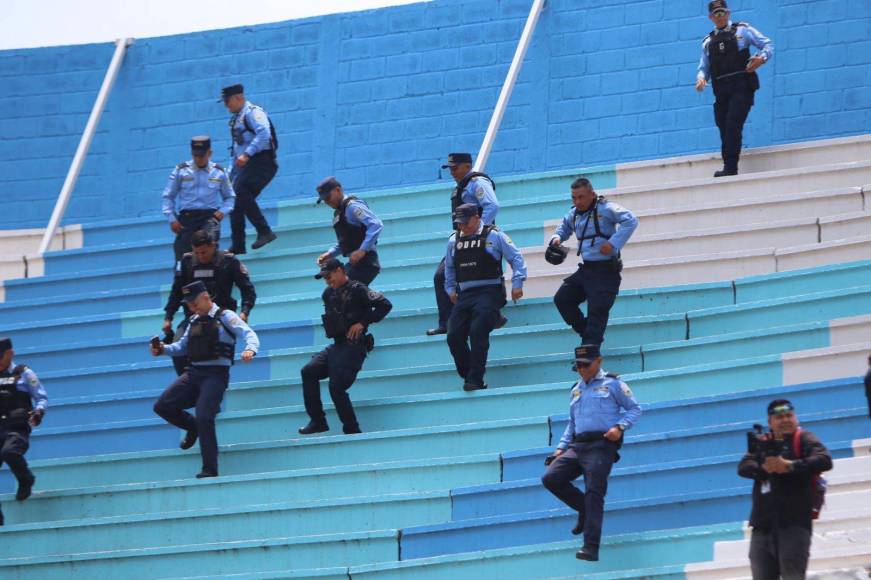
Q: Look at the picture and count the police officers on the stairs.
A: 12